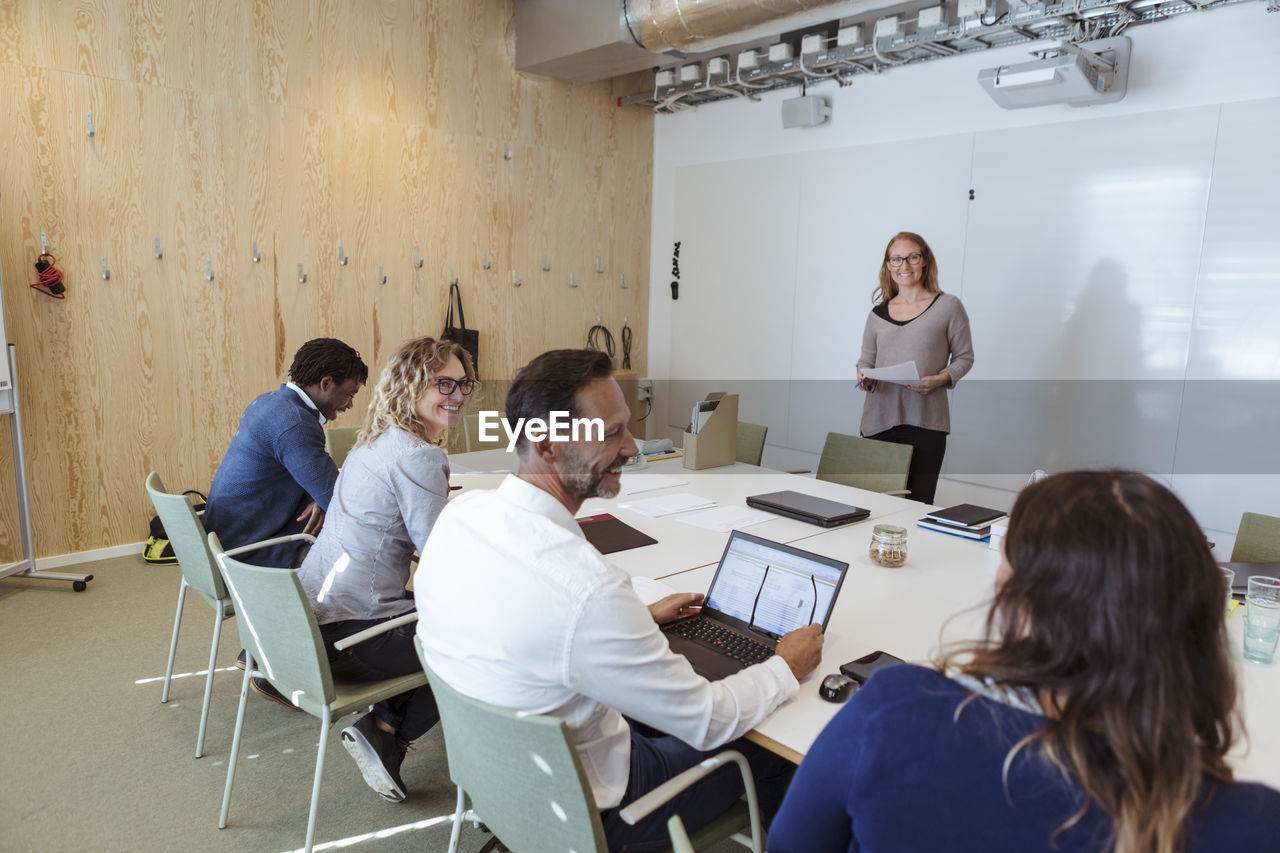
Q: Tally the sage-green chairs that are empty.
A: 5